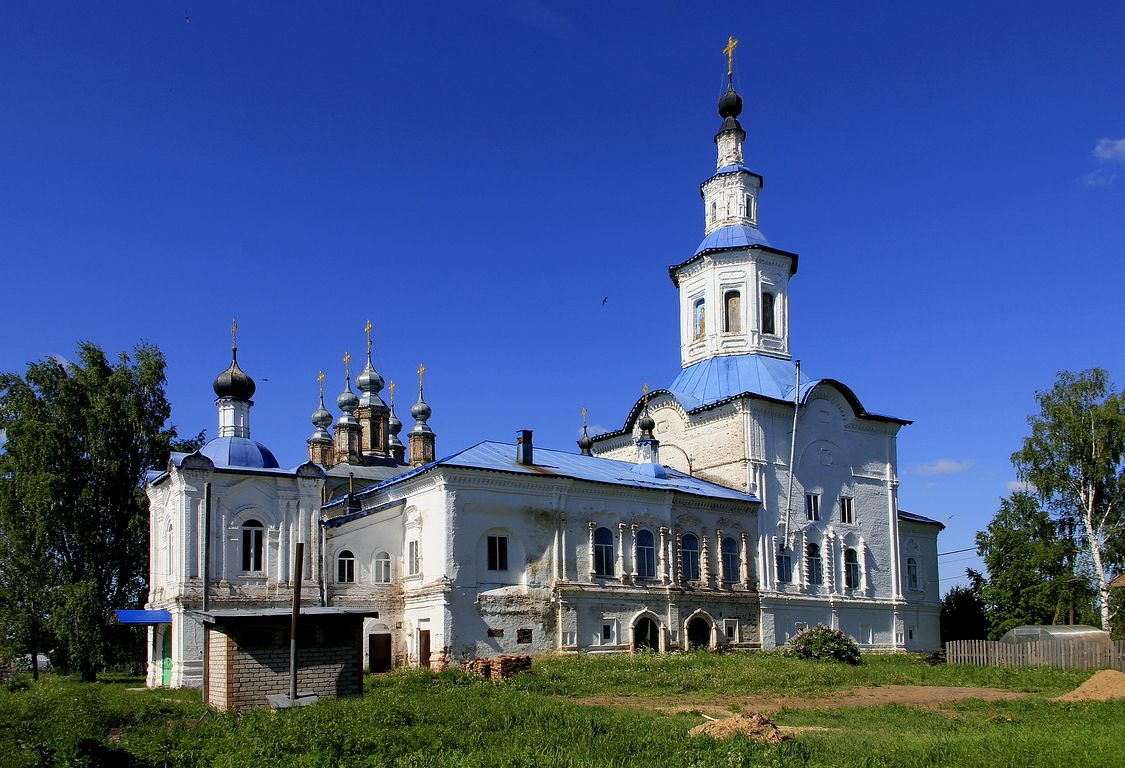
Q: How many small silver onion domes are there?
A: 5